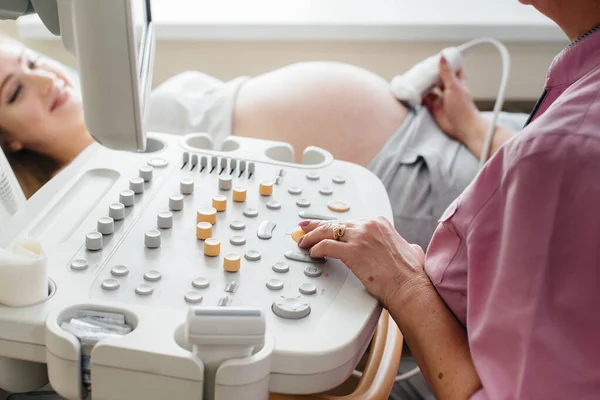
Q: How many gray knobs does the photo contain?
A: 11